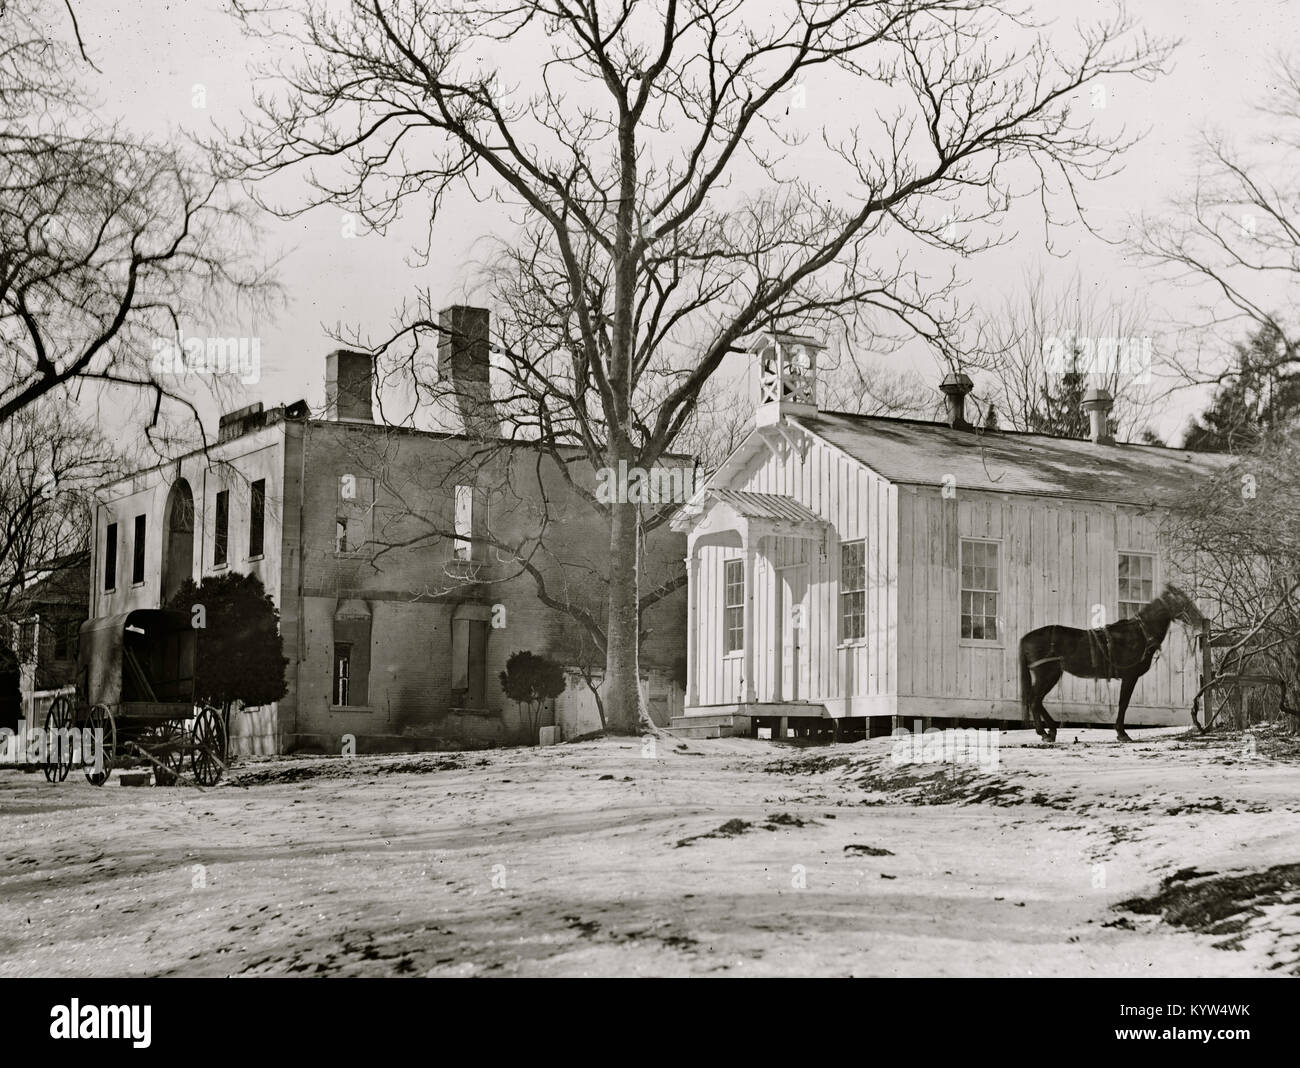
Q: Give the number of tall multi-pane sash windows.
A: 4